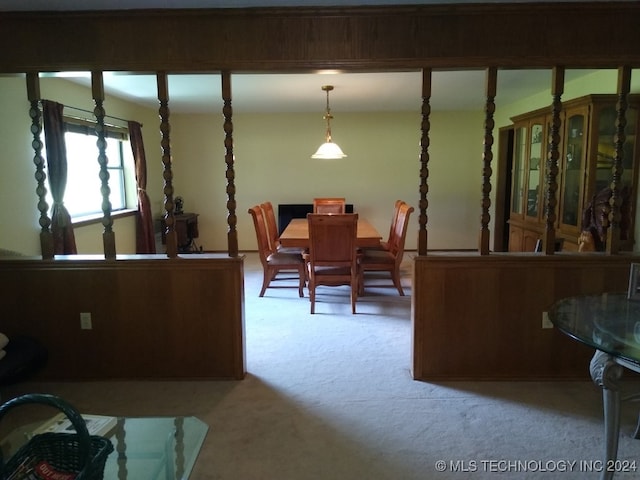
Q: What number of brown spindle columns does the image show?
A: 8